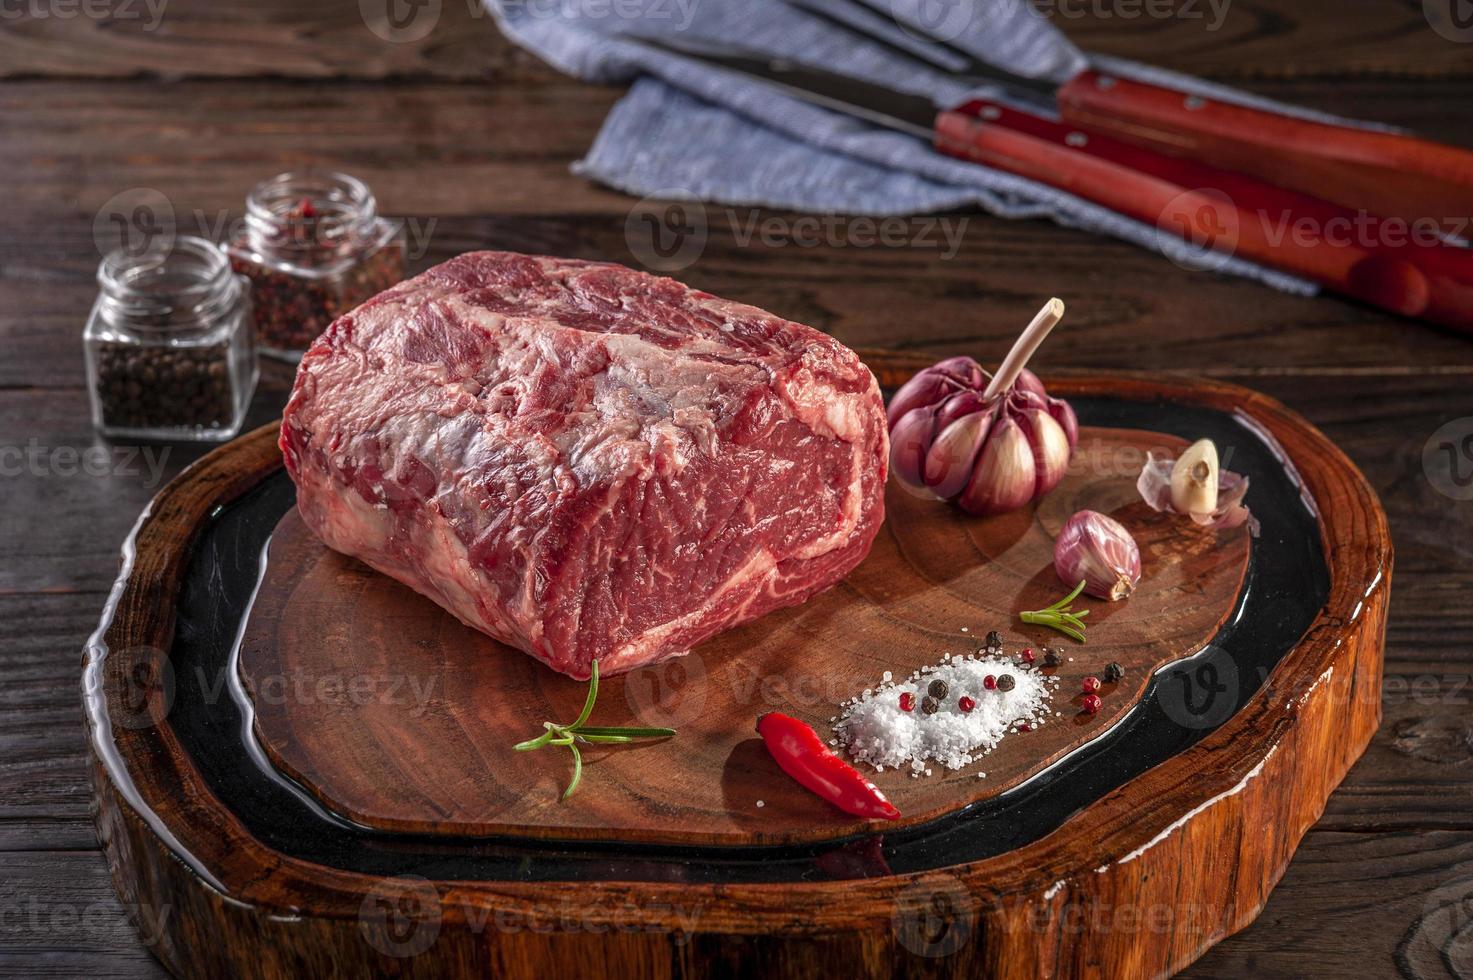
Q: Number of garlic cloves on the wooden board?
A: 2